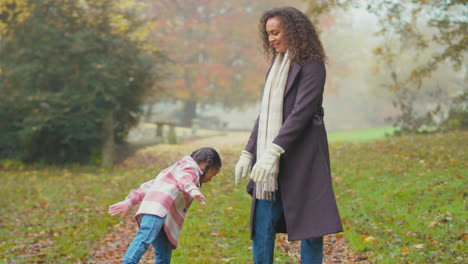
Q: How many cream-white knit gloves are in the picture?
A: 2